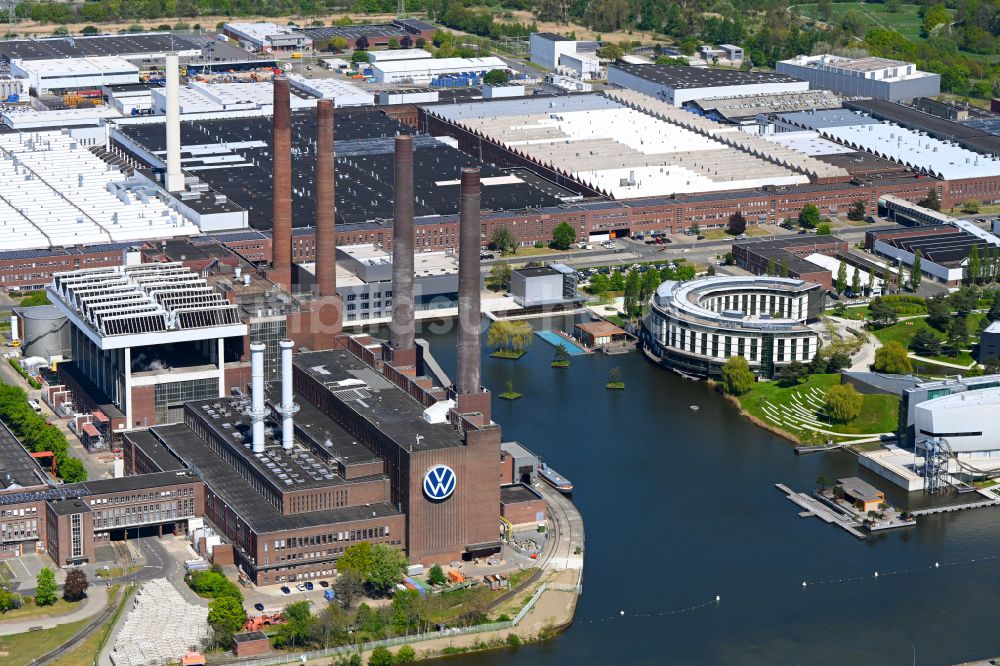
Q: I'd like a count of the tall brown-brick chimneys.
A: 4